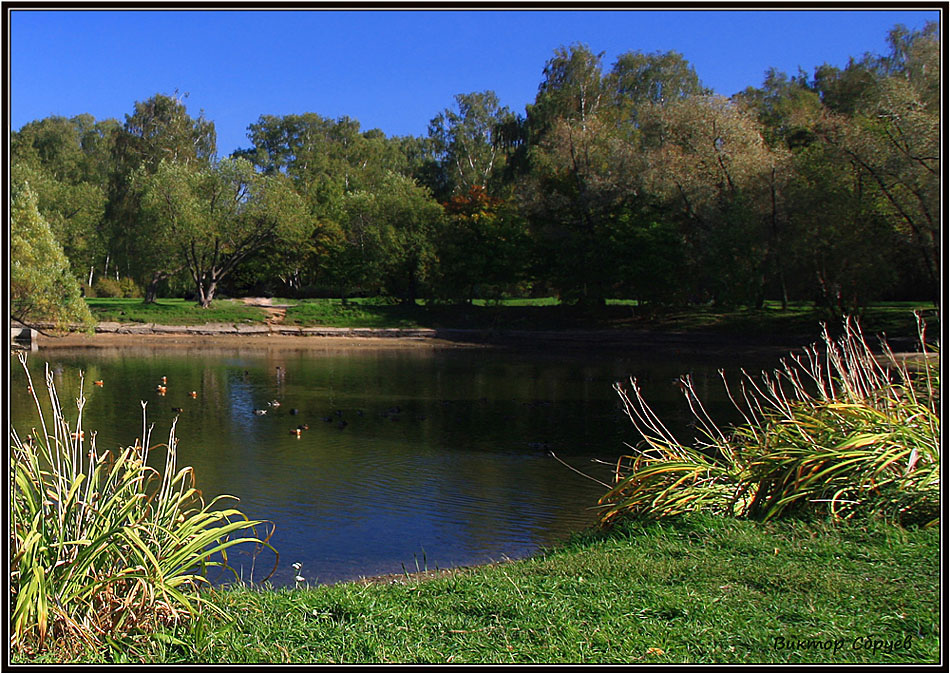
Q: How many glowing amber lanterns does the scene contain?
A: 0